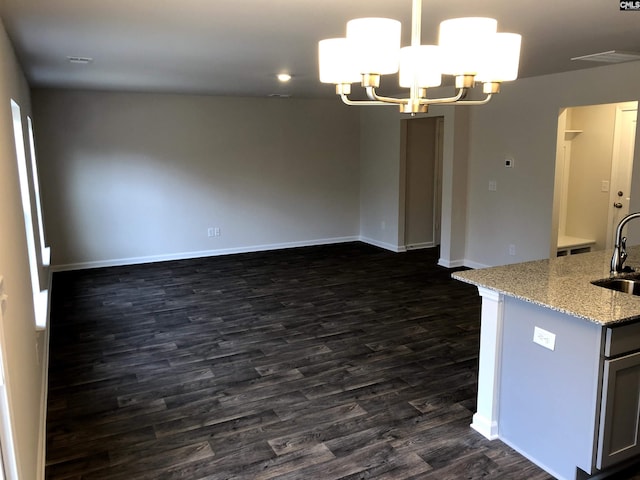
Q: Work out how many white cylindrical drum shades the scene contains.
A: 5